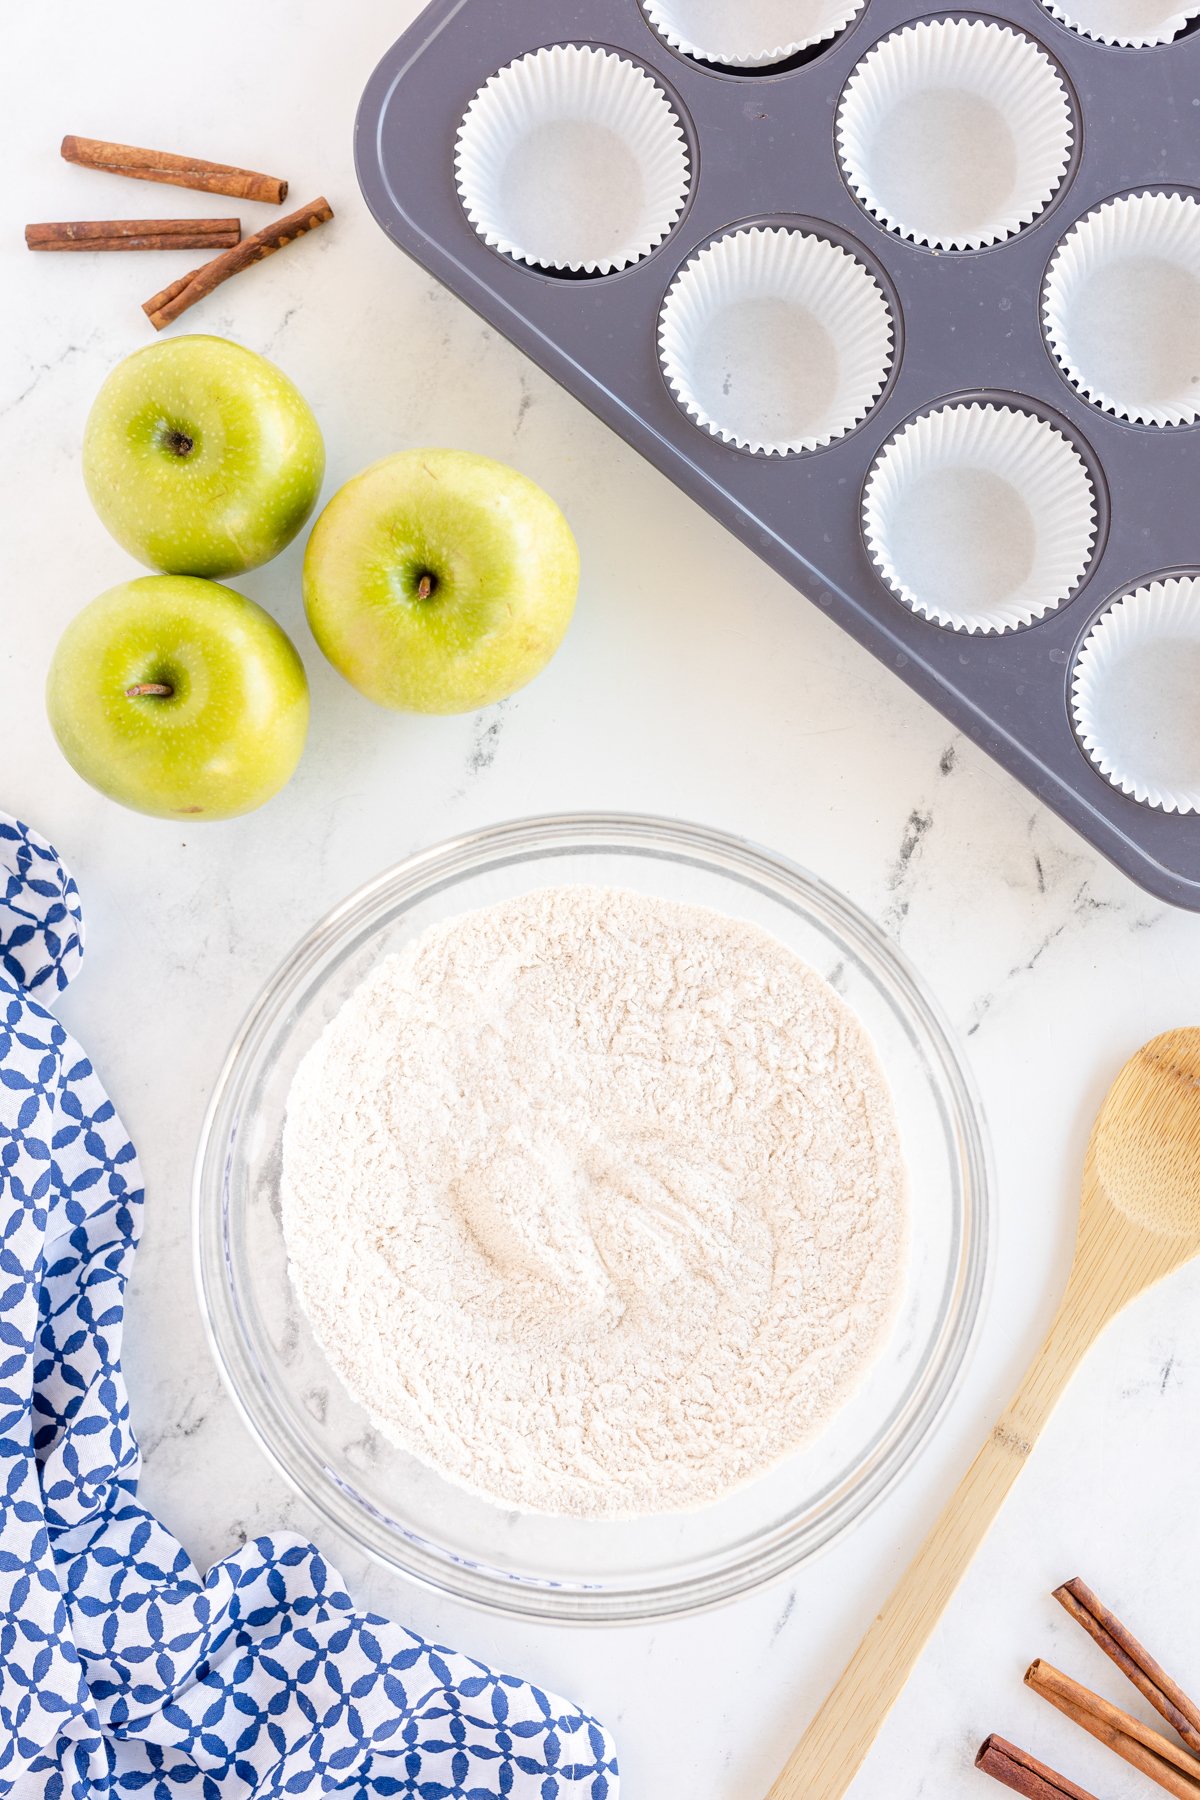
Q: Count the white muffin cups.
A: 8